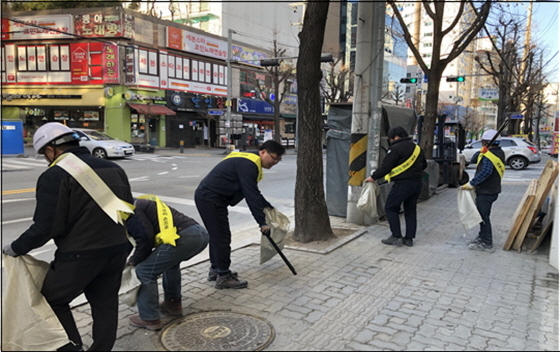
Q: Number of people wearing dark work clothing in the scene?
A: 5